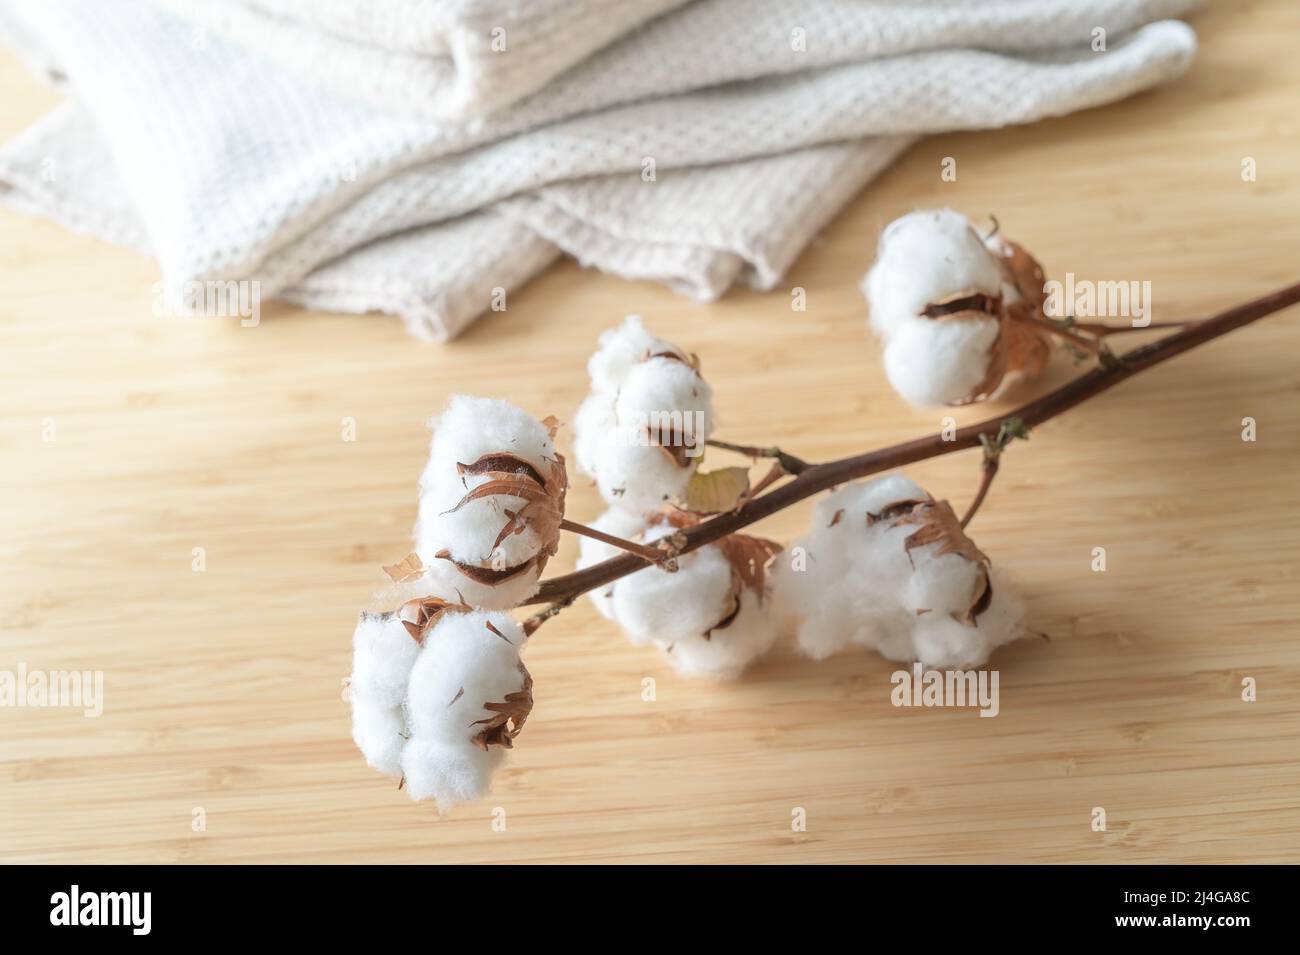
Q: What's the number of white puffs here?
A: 6